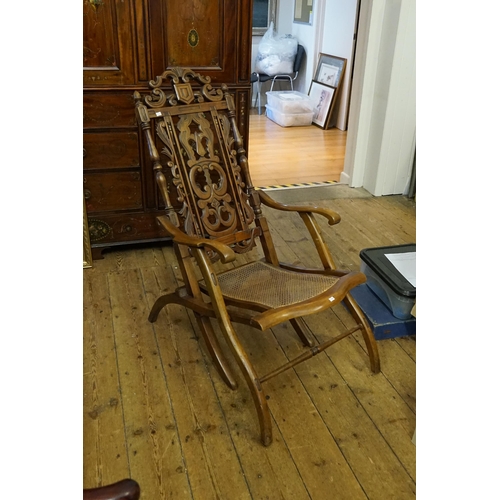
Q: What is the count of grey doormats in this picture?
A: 1